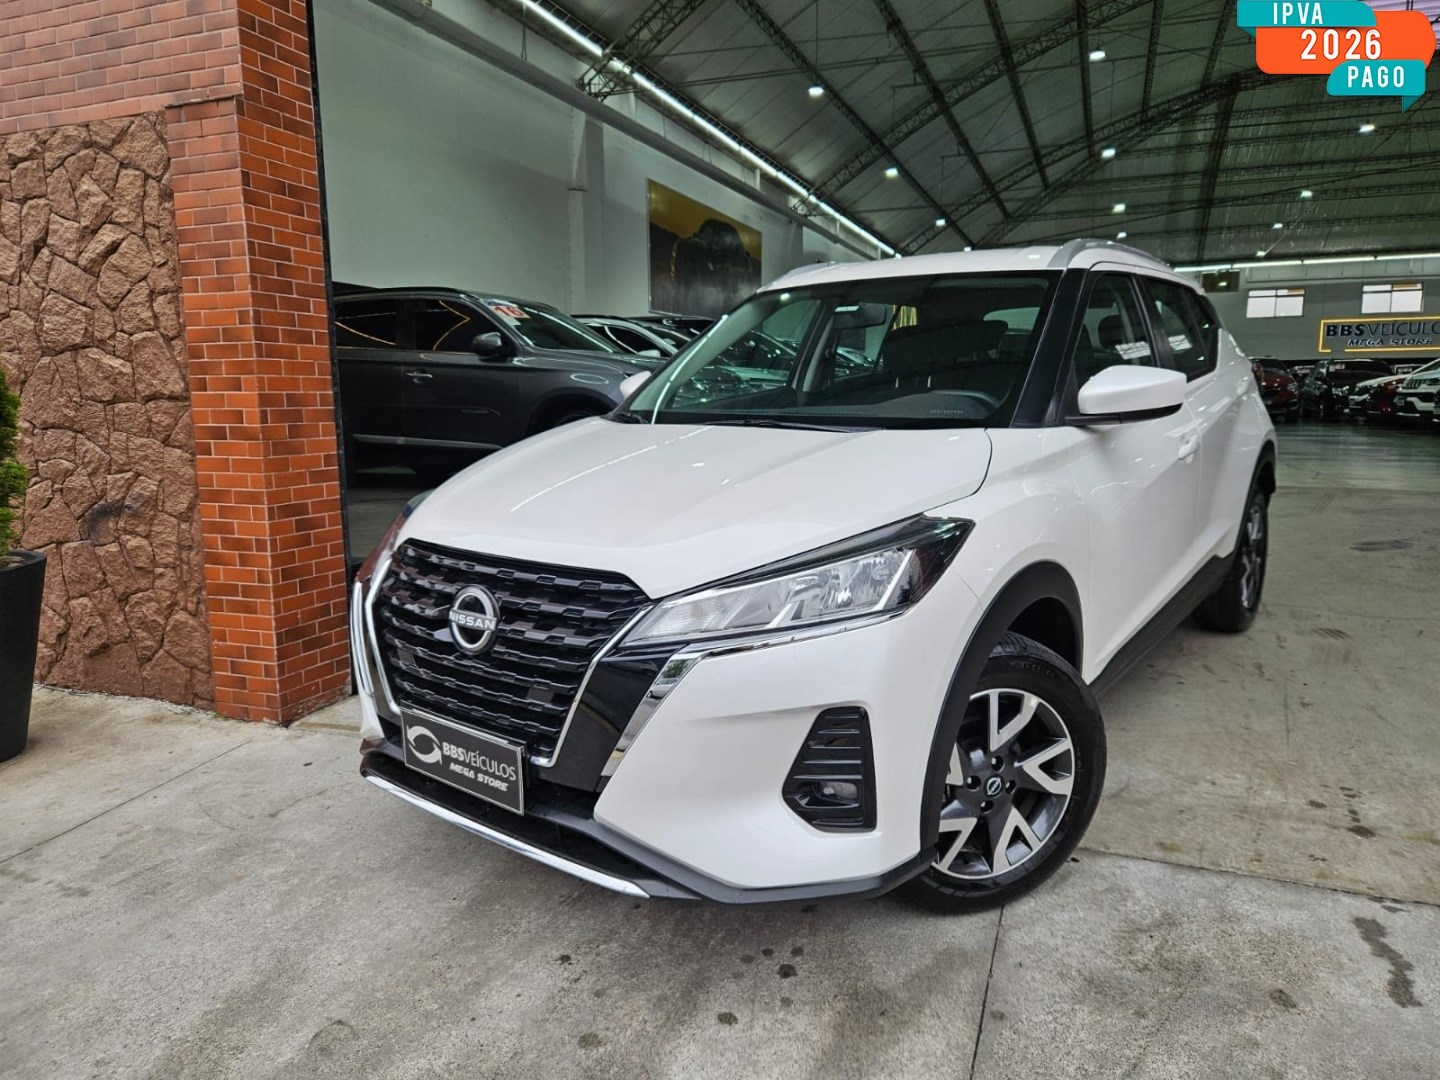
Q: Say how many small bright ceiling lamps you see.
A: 12